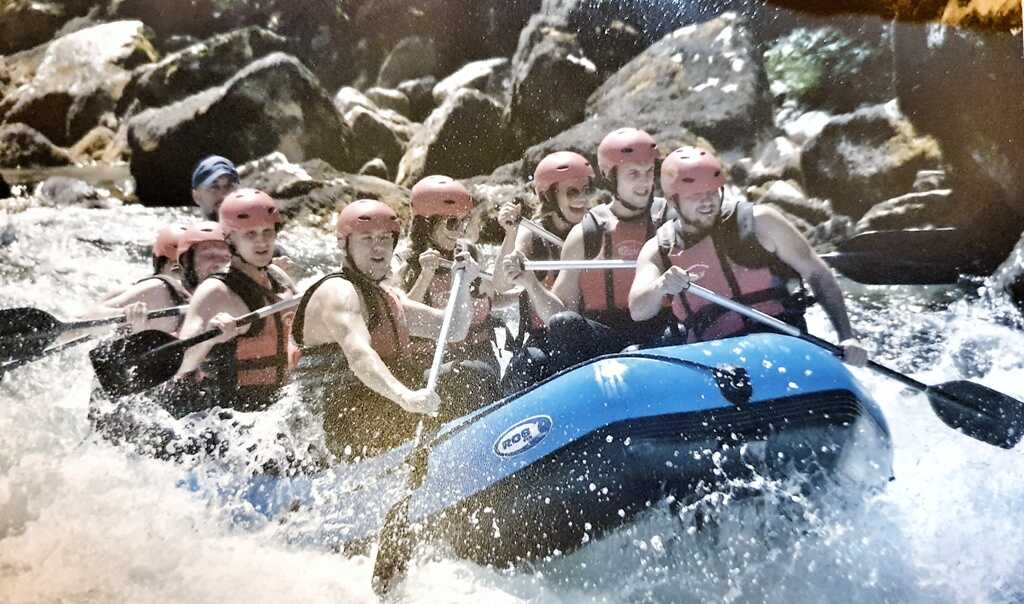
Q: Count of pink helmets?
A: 8